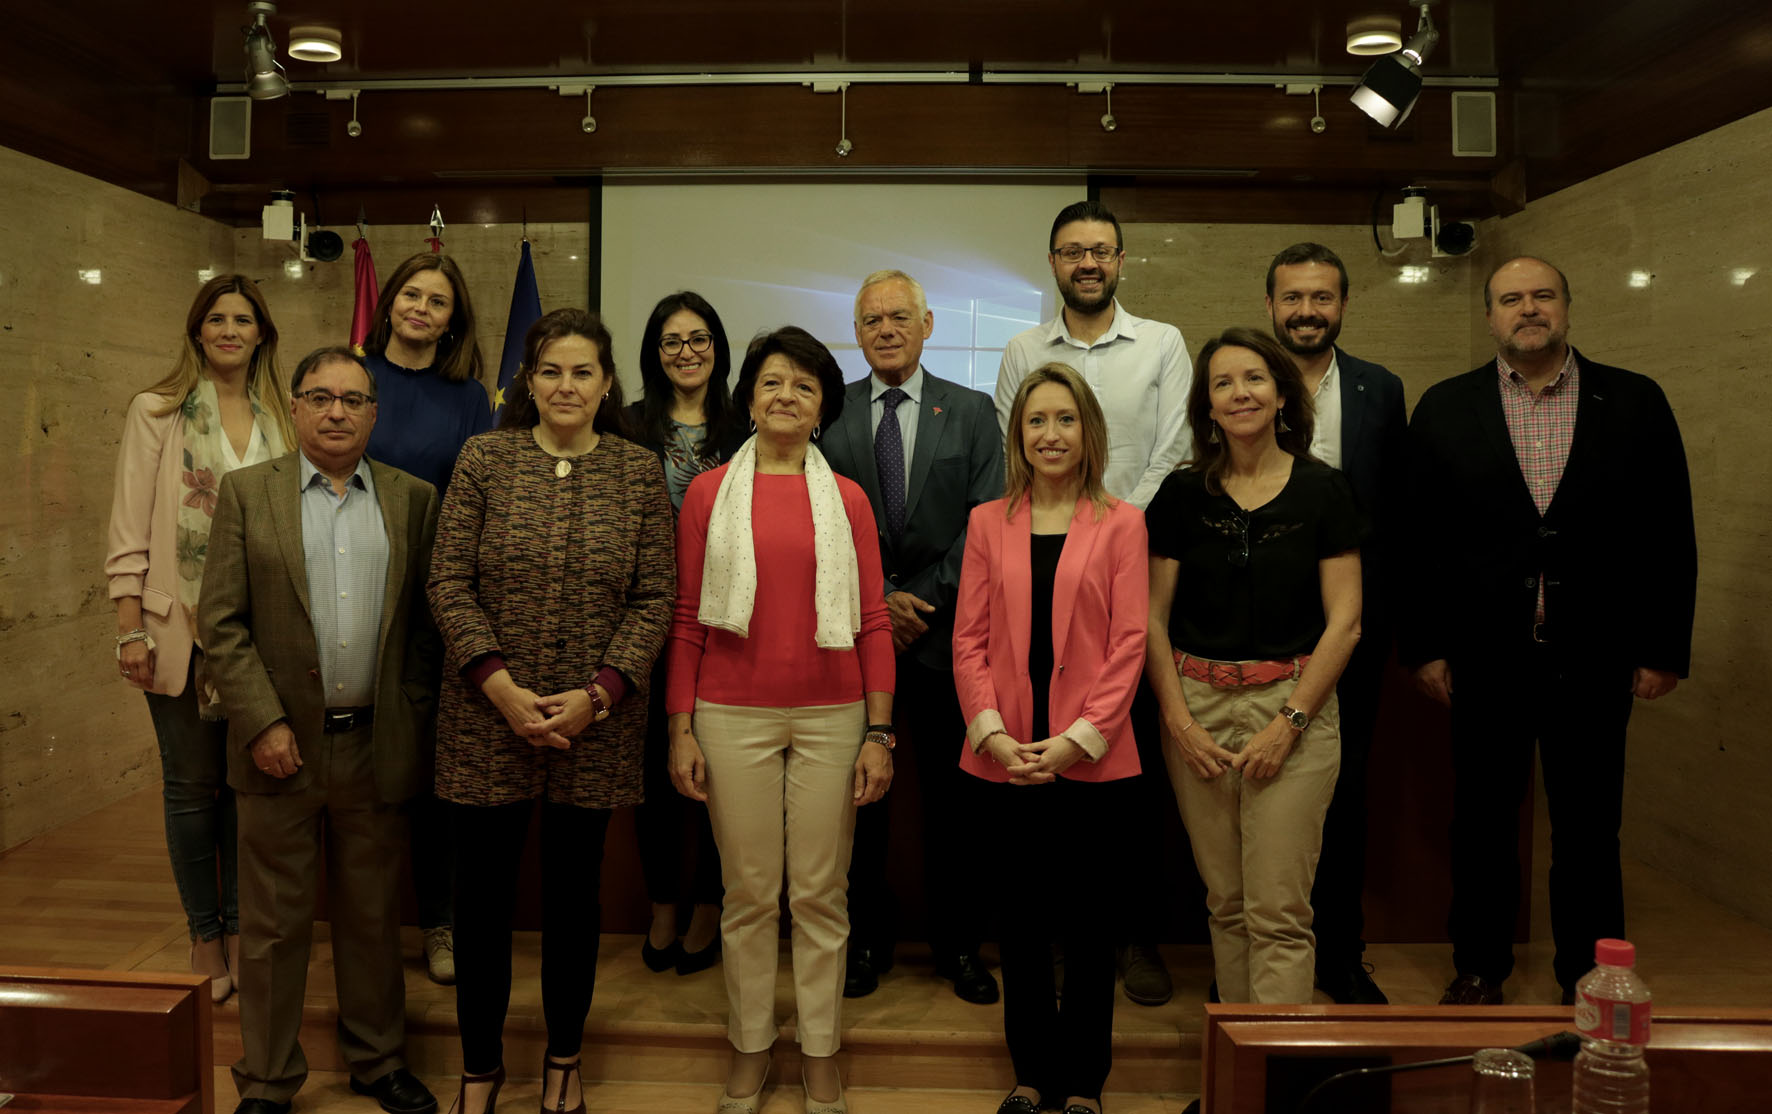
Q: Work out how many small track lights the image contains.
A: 5